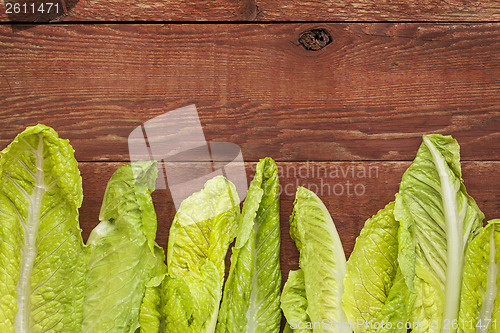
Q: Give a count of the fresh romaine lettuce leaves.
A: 8